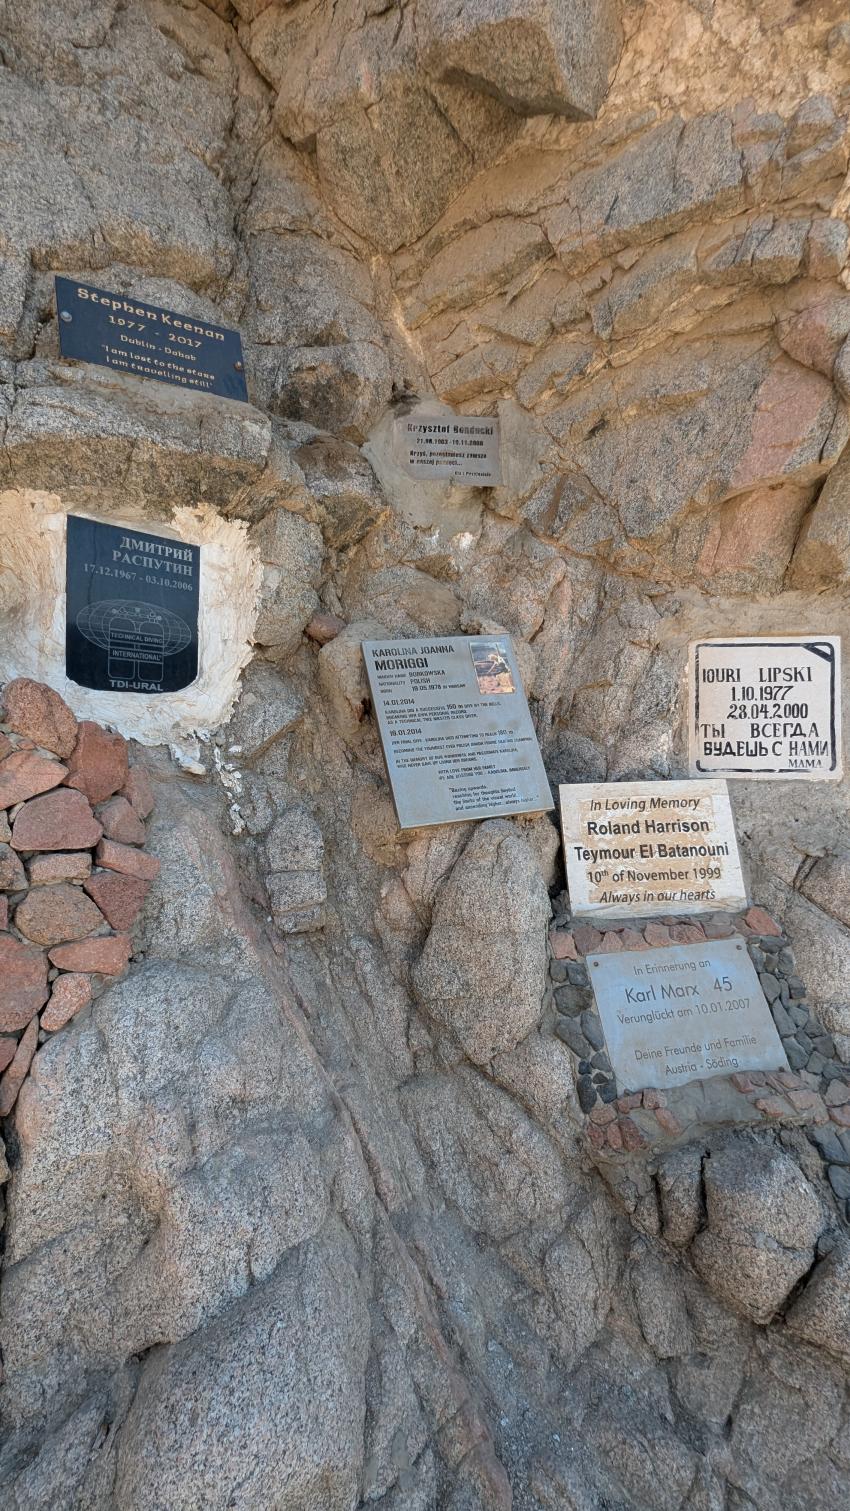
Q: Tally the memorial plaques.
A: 7